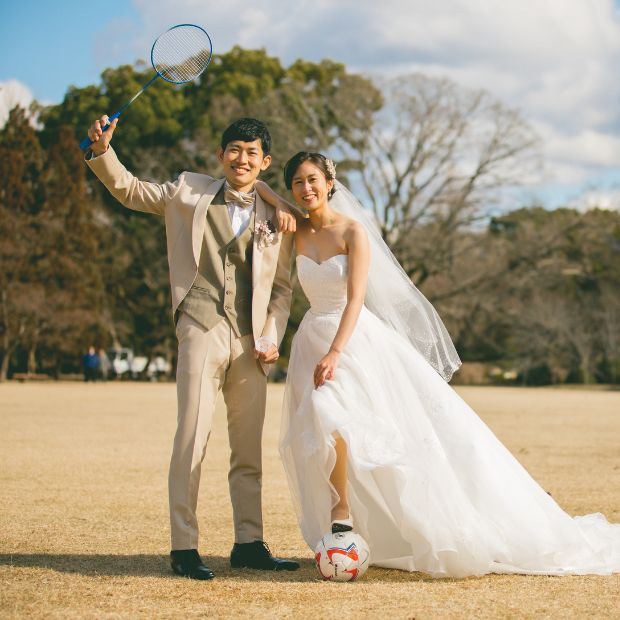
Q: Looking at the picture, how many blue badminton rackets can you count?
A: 1